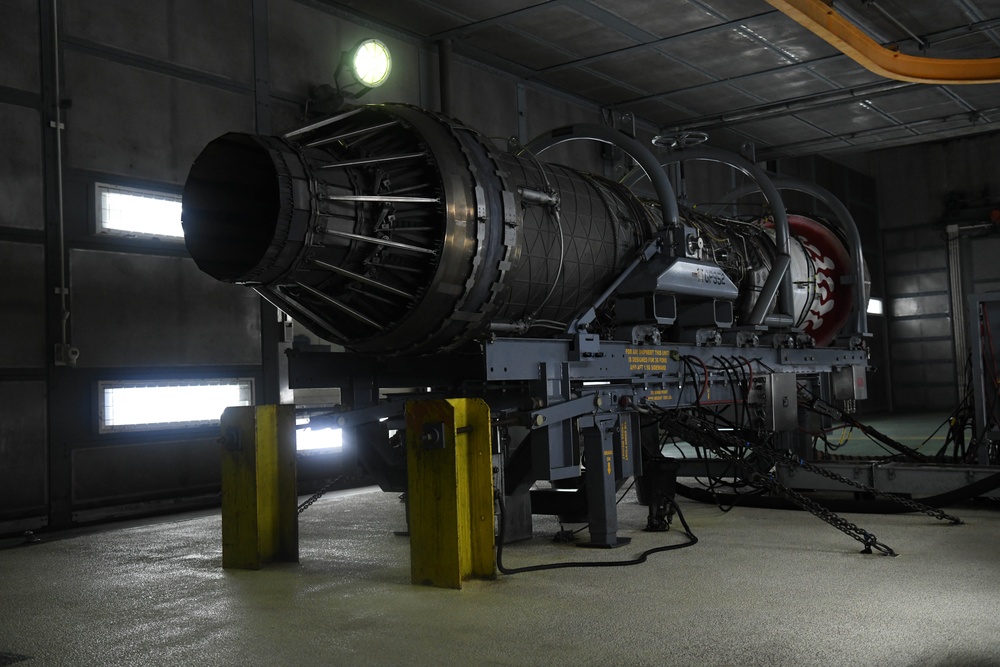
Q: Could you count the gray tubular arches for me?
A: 3